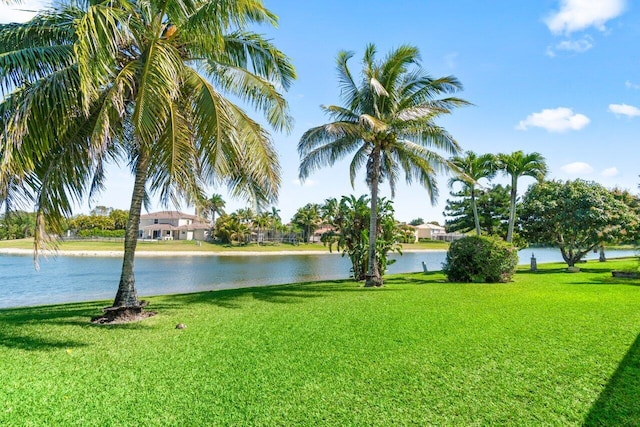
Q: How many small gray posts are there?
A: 2